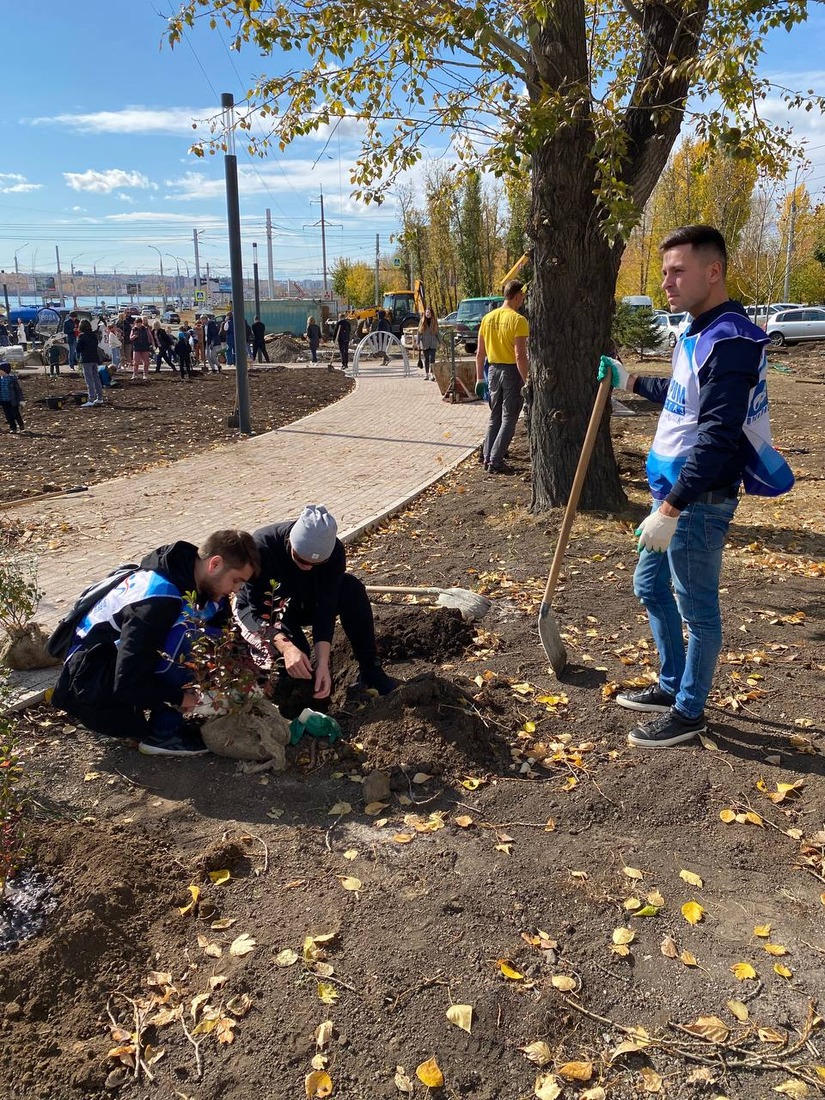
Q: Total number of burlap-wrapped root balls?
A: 2